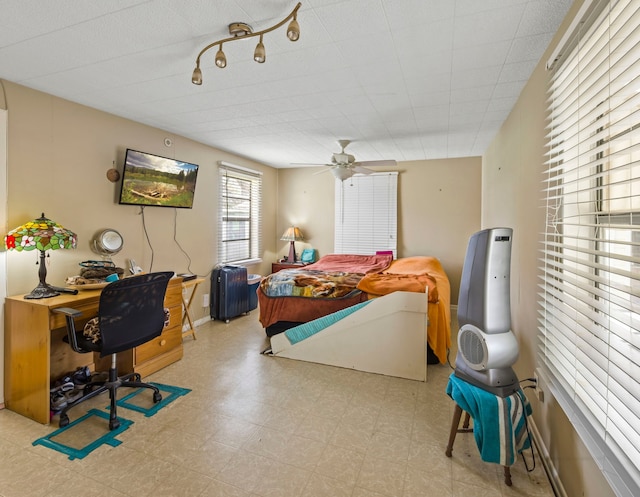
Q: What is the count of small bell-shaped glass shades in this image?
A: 4